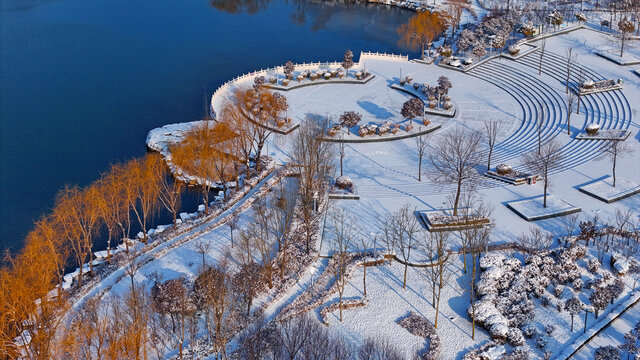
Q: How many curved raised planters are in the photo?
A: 4